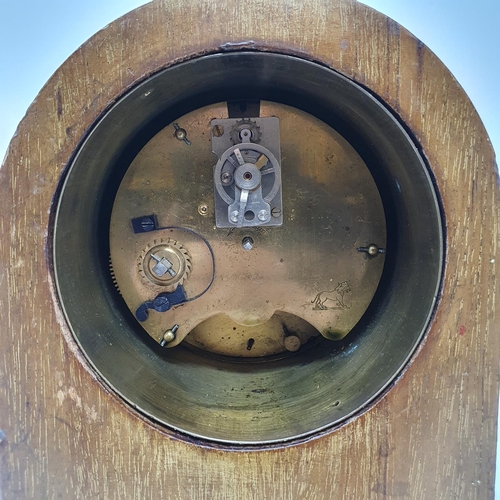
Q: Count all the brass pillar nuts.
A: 3